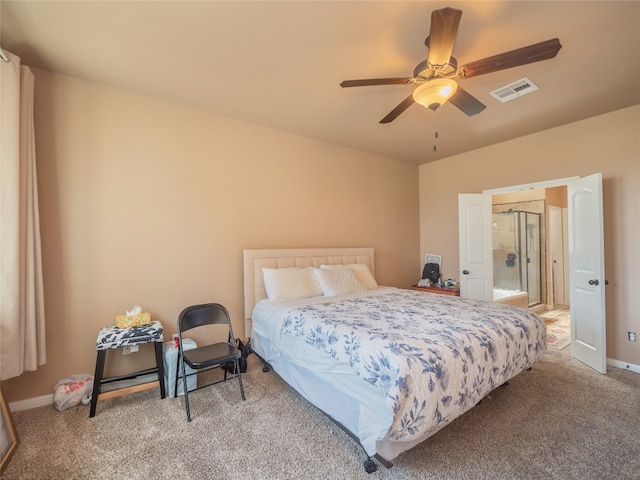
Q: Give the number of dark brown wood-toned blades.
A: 5